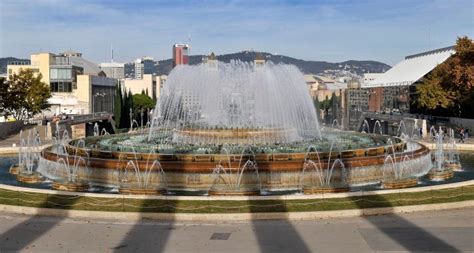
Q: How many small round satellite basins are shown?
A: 9